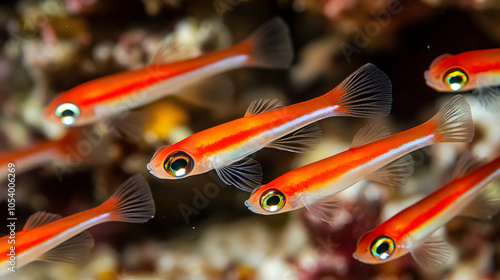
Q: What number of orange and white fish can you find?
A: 7